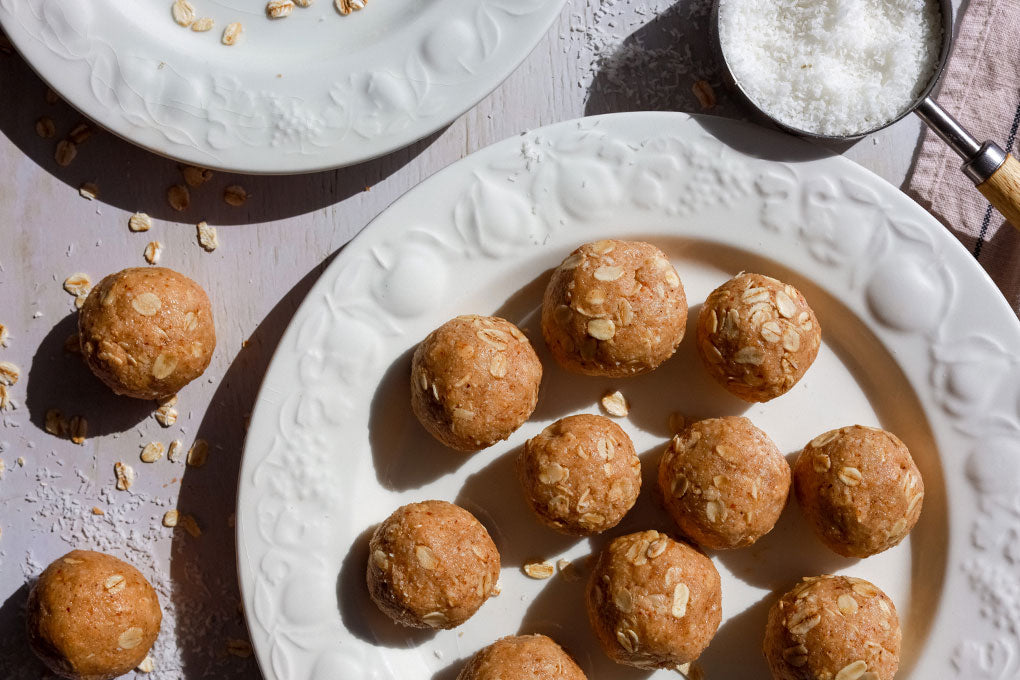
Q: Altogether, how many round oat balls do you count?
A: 12